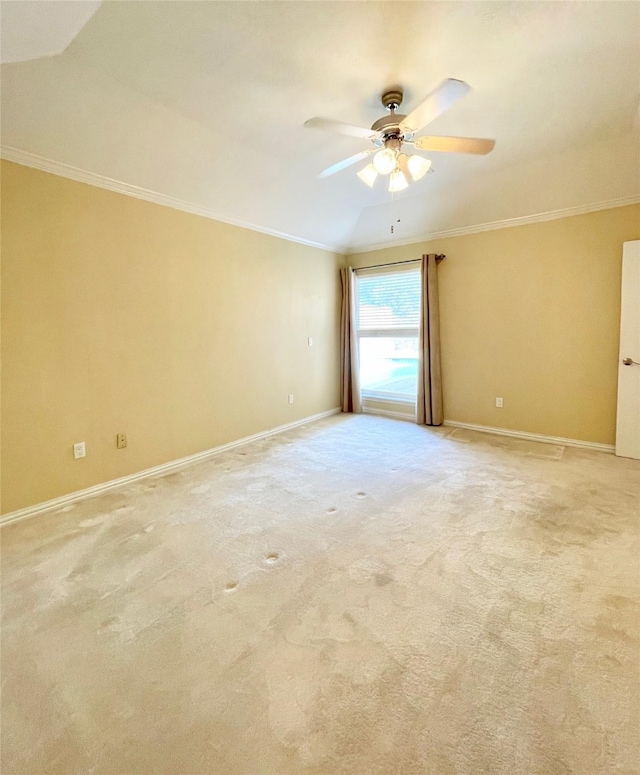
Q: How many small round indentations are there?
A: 4